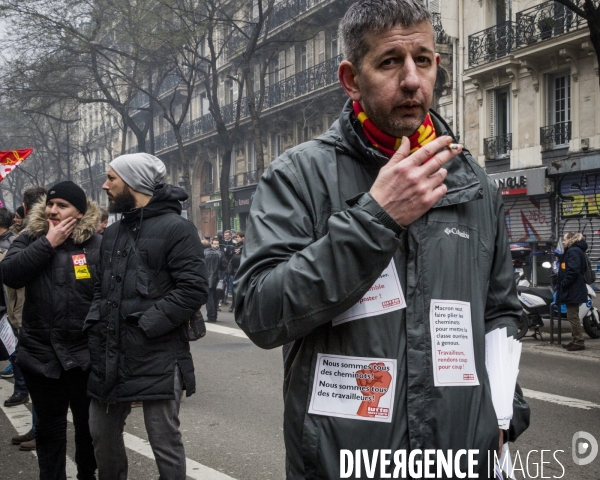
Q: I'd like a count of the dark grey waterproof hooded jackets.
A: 1